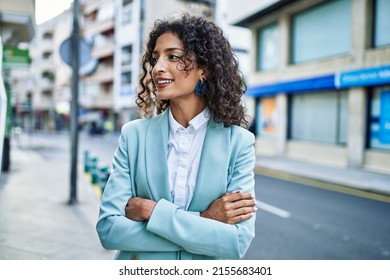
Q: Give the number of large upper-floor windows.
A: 3